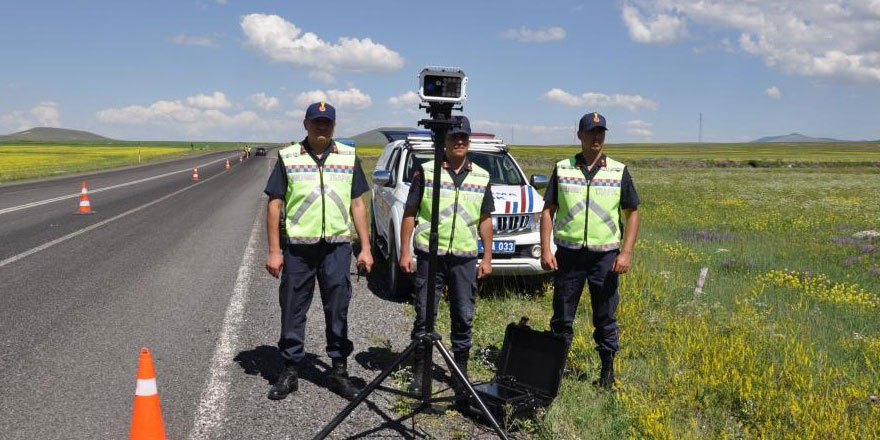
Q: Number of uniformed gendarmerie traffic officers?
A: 3